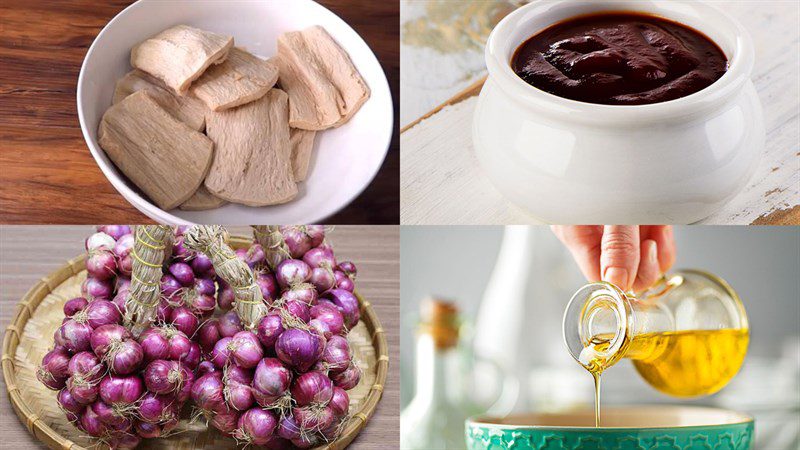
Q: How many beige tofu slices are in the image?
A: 8